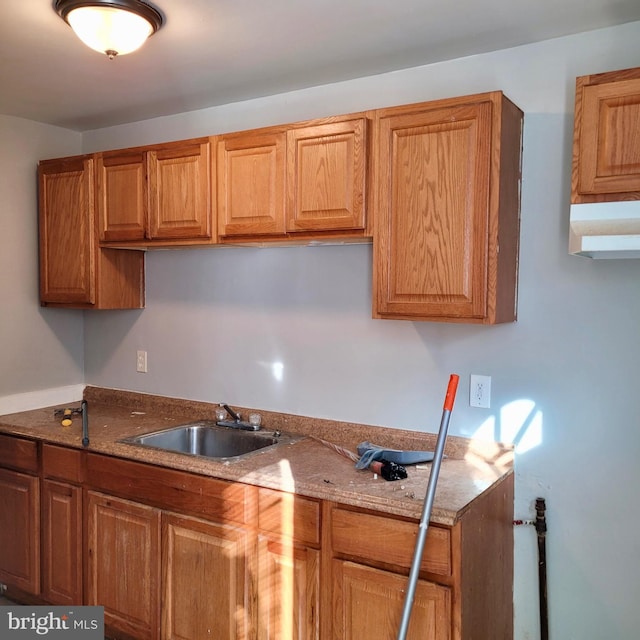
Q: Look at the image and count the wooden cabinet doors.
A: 13